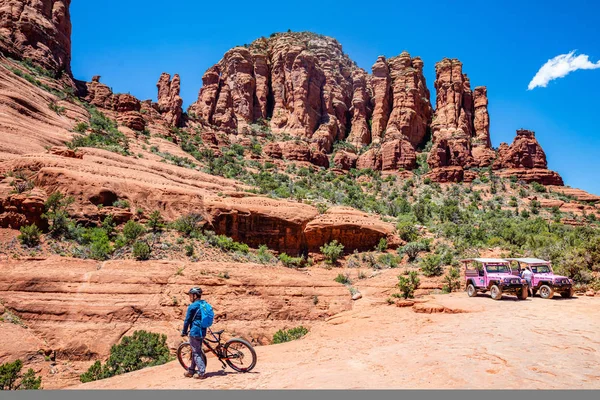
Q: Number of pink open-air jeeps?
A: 2